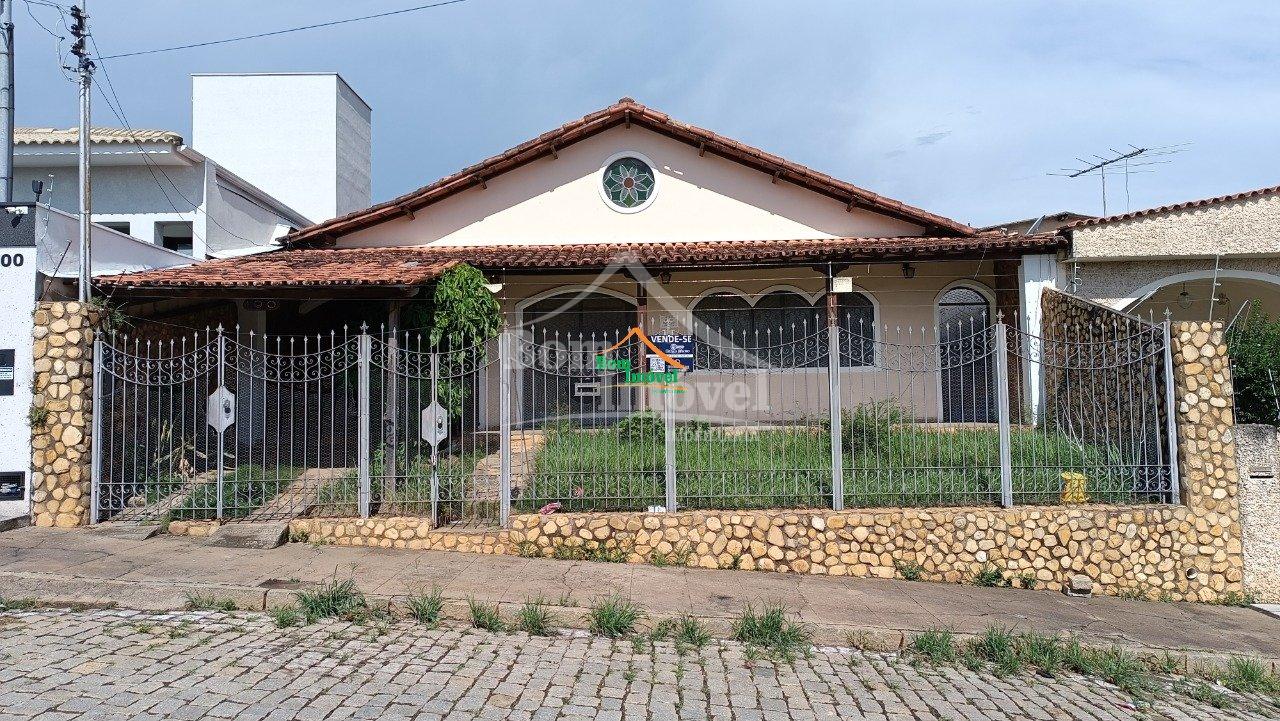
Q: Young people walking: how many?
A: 0